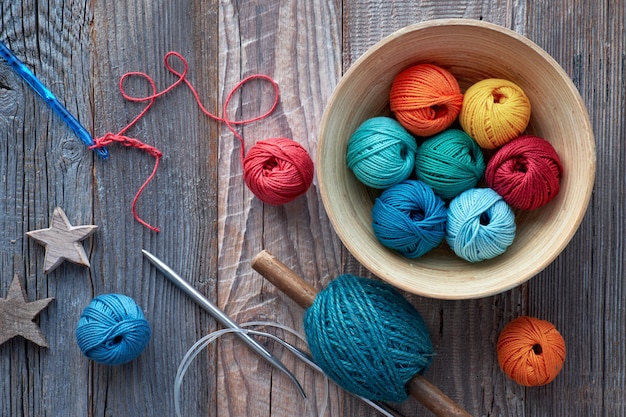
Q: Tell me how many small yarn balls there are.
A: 10